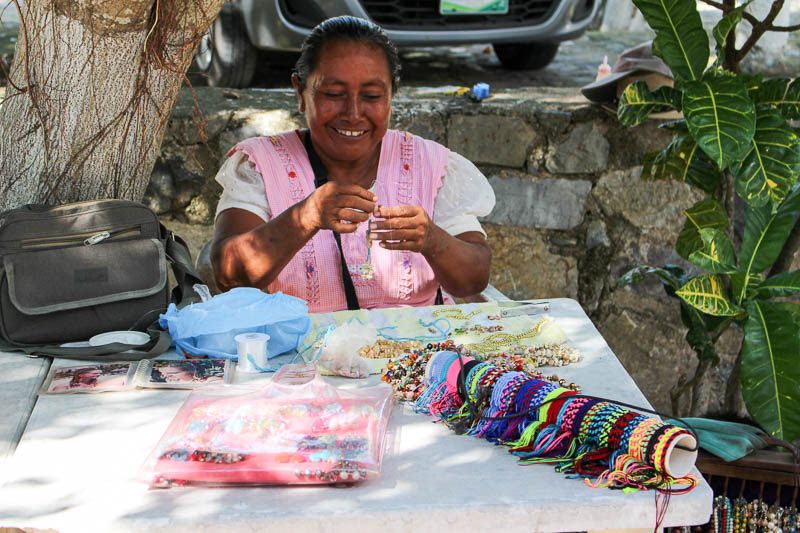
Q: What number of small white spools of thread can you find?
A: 1